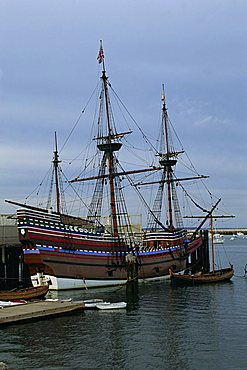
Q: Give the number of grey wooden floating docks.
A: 1